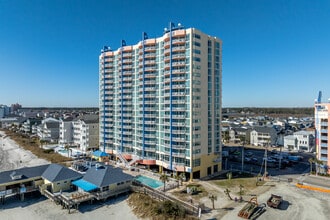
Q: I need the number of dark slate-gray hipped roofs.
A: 2